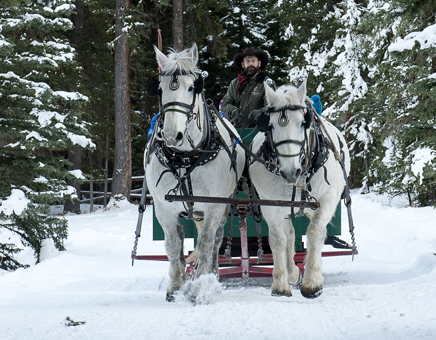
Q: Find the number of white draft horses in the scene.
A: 2